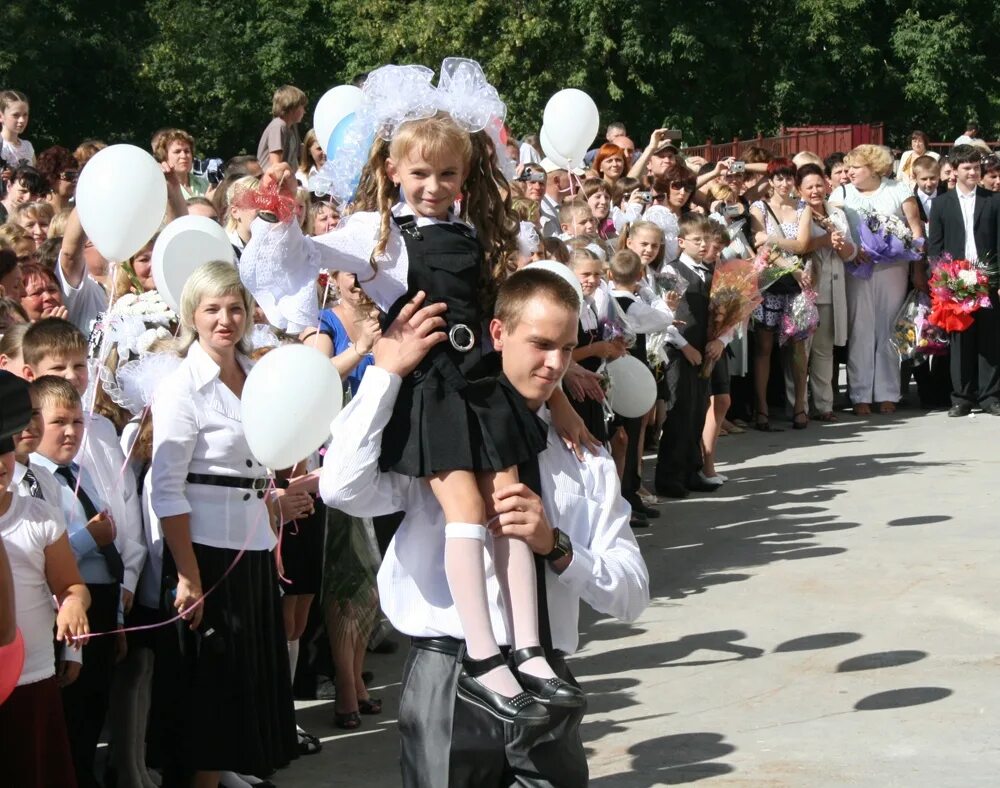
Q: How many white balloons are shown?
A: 8